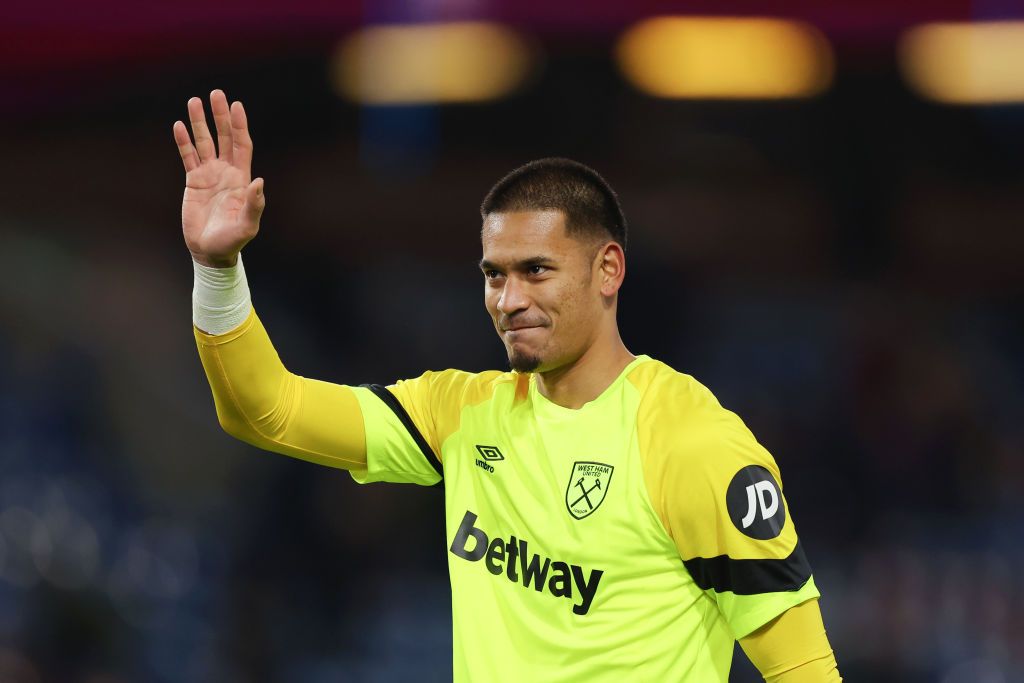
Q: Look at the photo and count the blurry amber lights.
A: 3